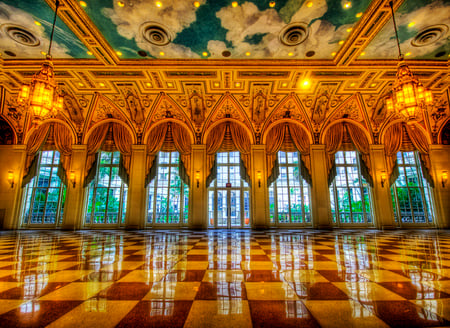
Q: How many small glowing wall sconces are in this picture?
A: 6